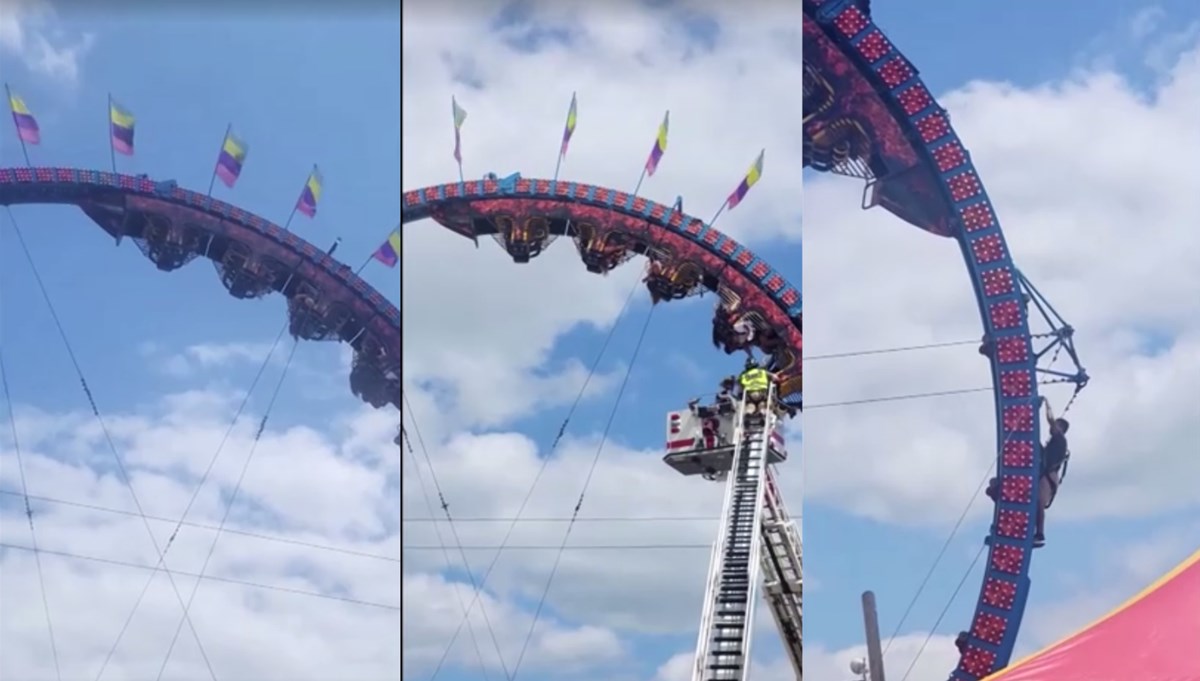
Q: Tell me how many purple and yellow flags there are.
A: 9